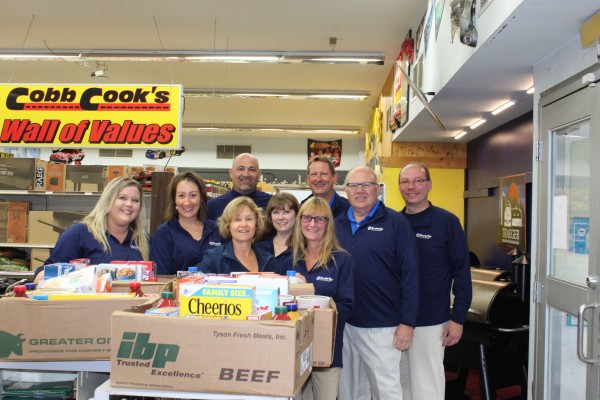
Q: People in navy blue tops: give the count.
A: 9